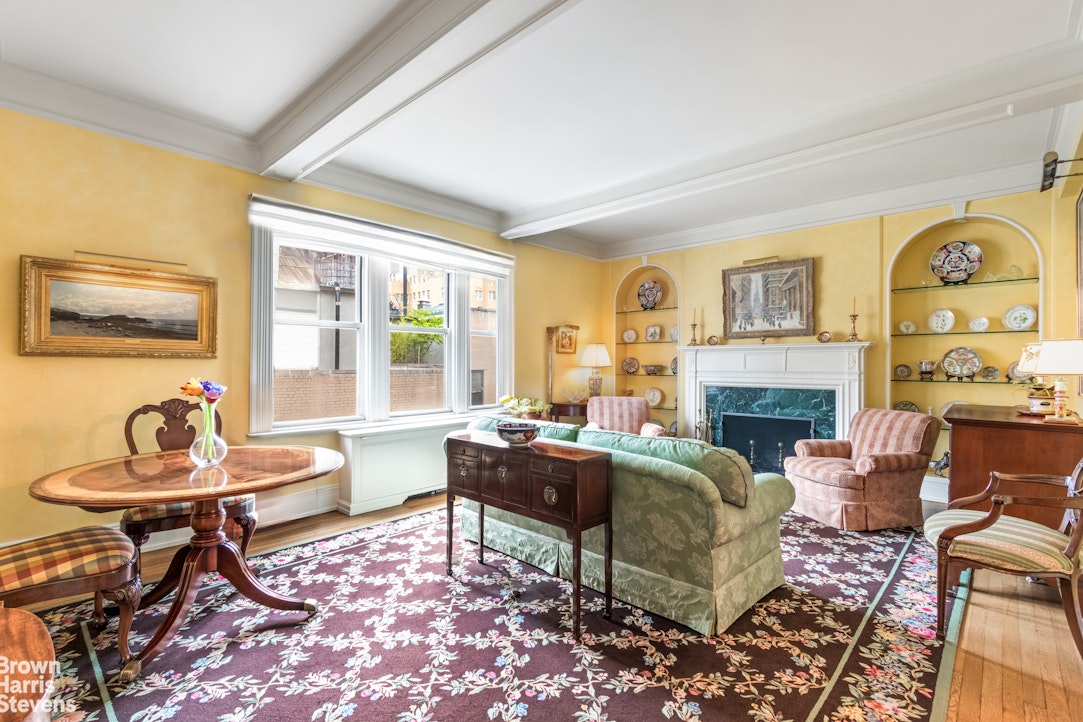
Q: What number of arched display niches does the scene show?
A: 2